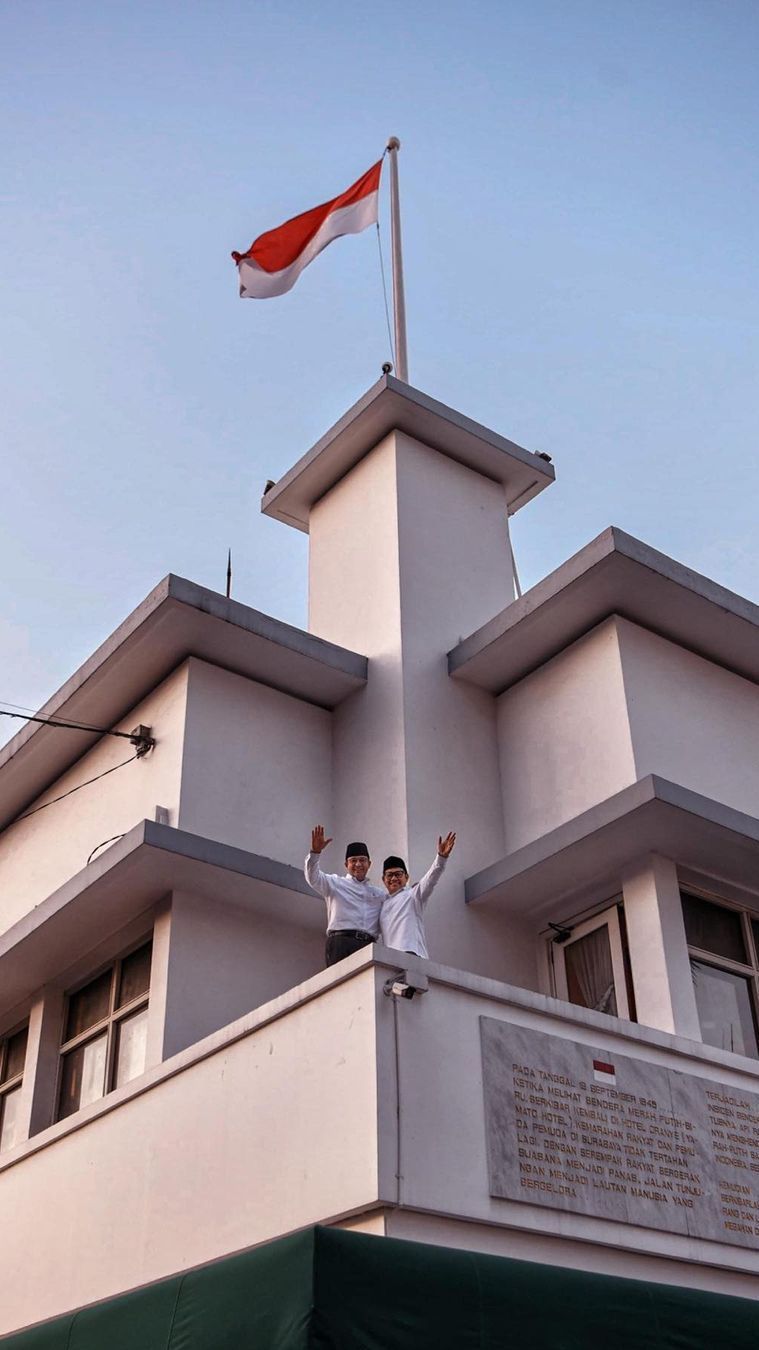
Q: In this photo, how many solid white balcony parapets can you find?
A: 1